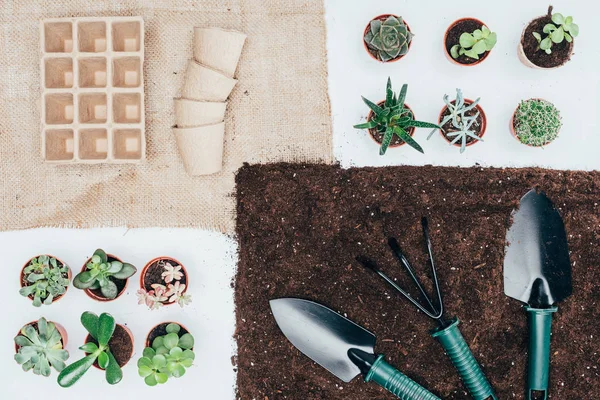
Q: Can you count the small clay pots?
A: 12